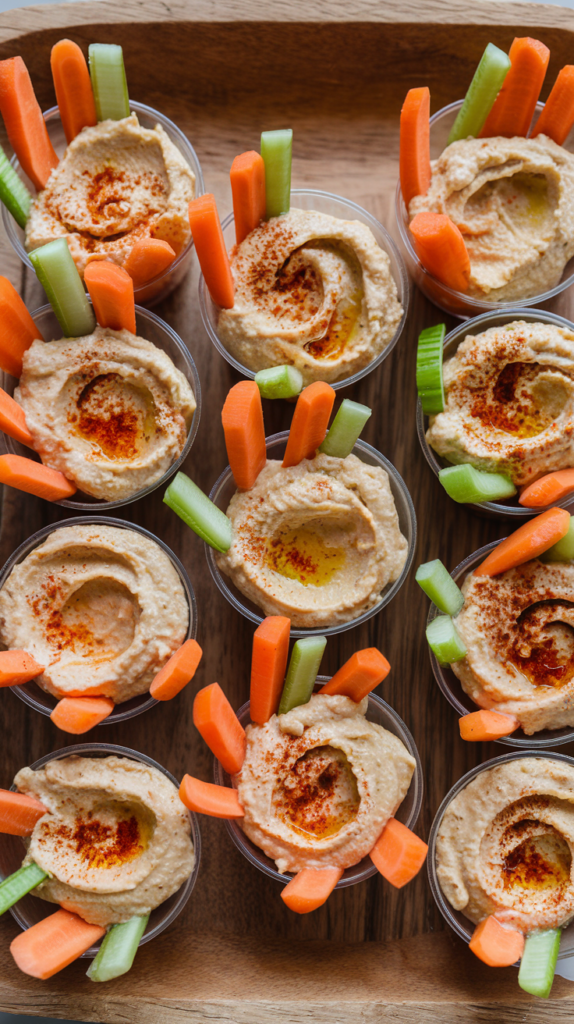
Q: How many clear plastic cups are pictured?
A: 11